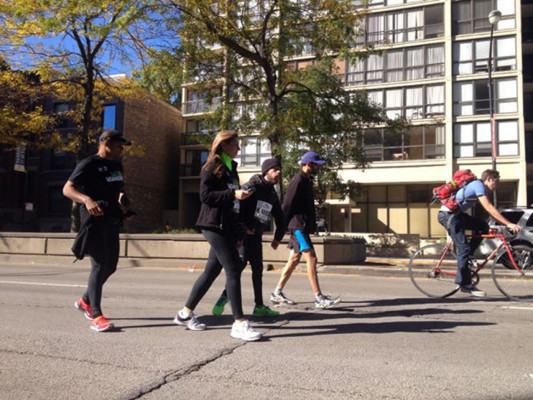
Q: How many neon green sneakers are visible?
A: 2